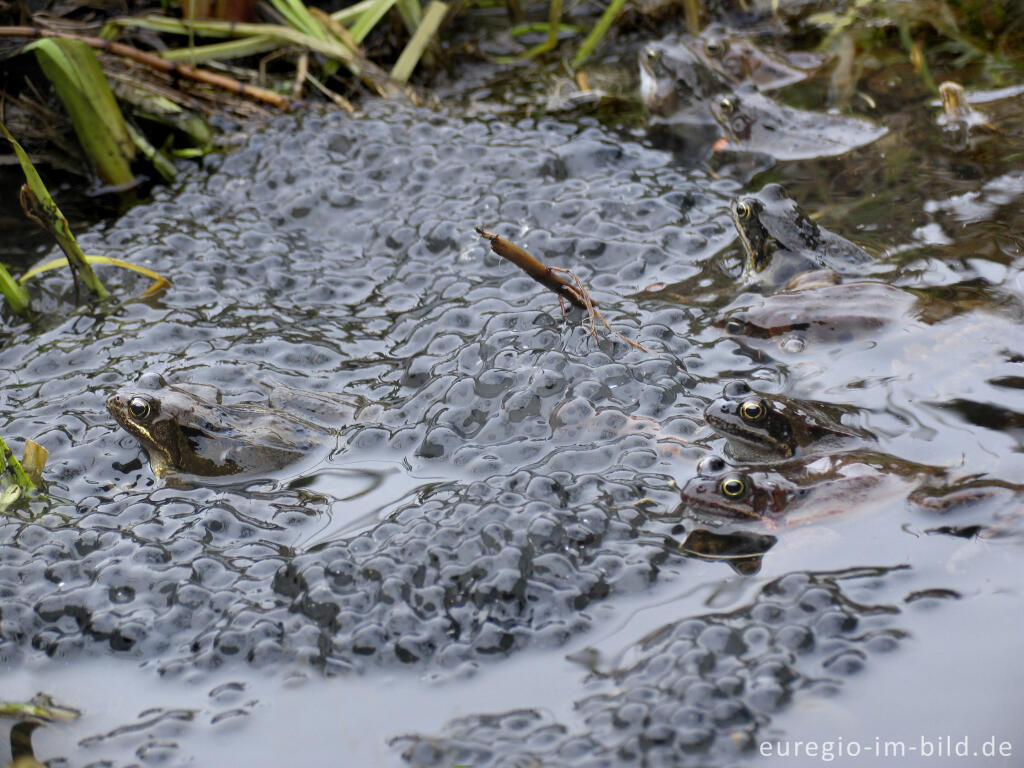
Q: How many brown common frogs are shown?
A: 8